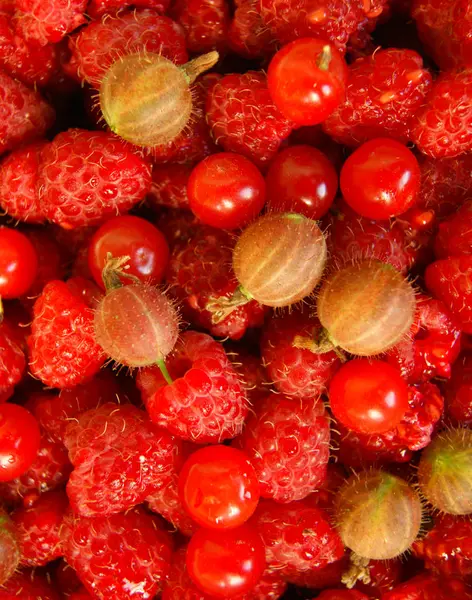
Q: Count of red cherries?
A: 10